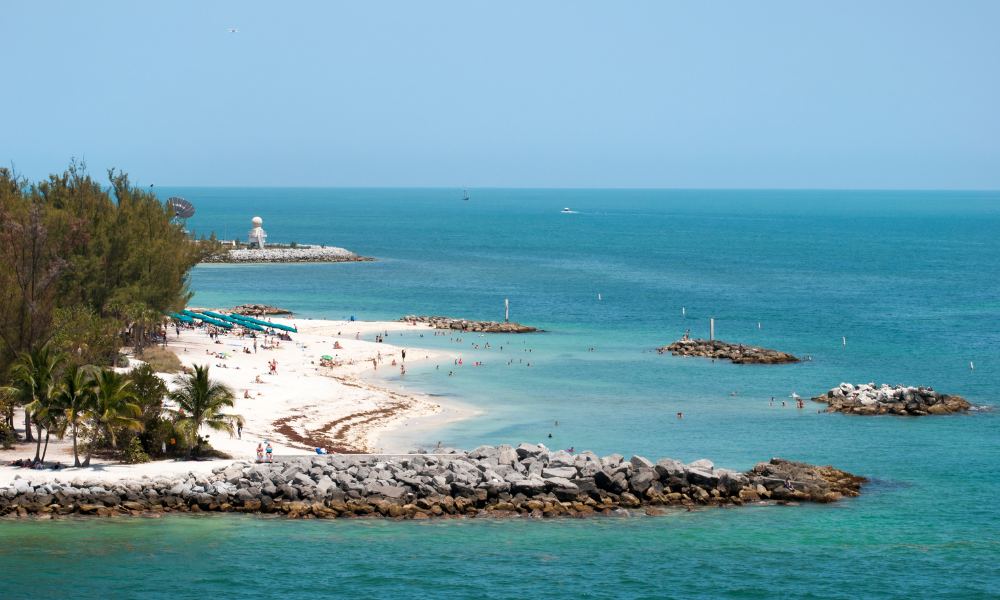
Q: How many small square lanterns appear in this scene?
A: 0